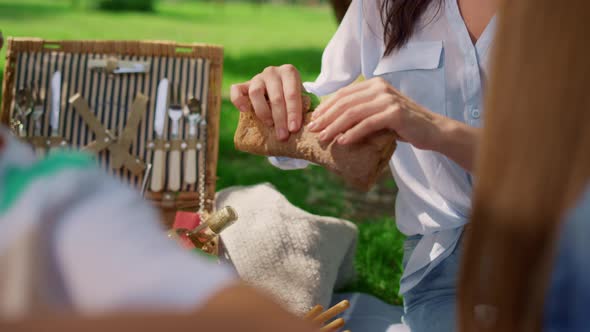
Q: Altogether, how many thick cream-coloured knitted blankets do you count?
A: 1